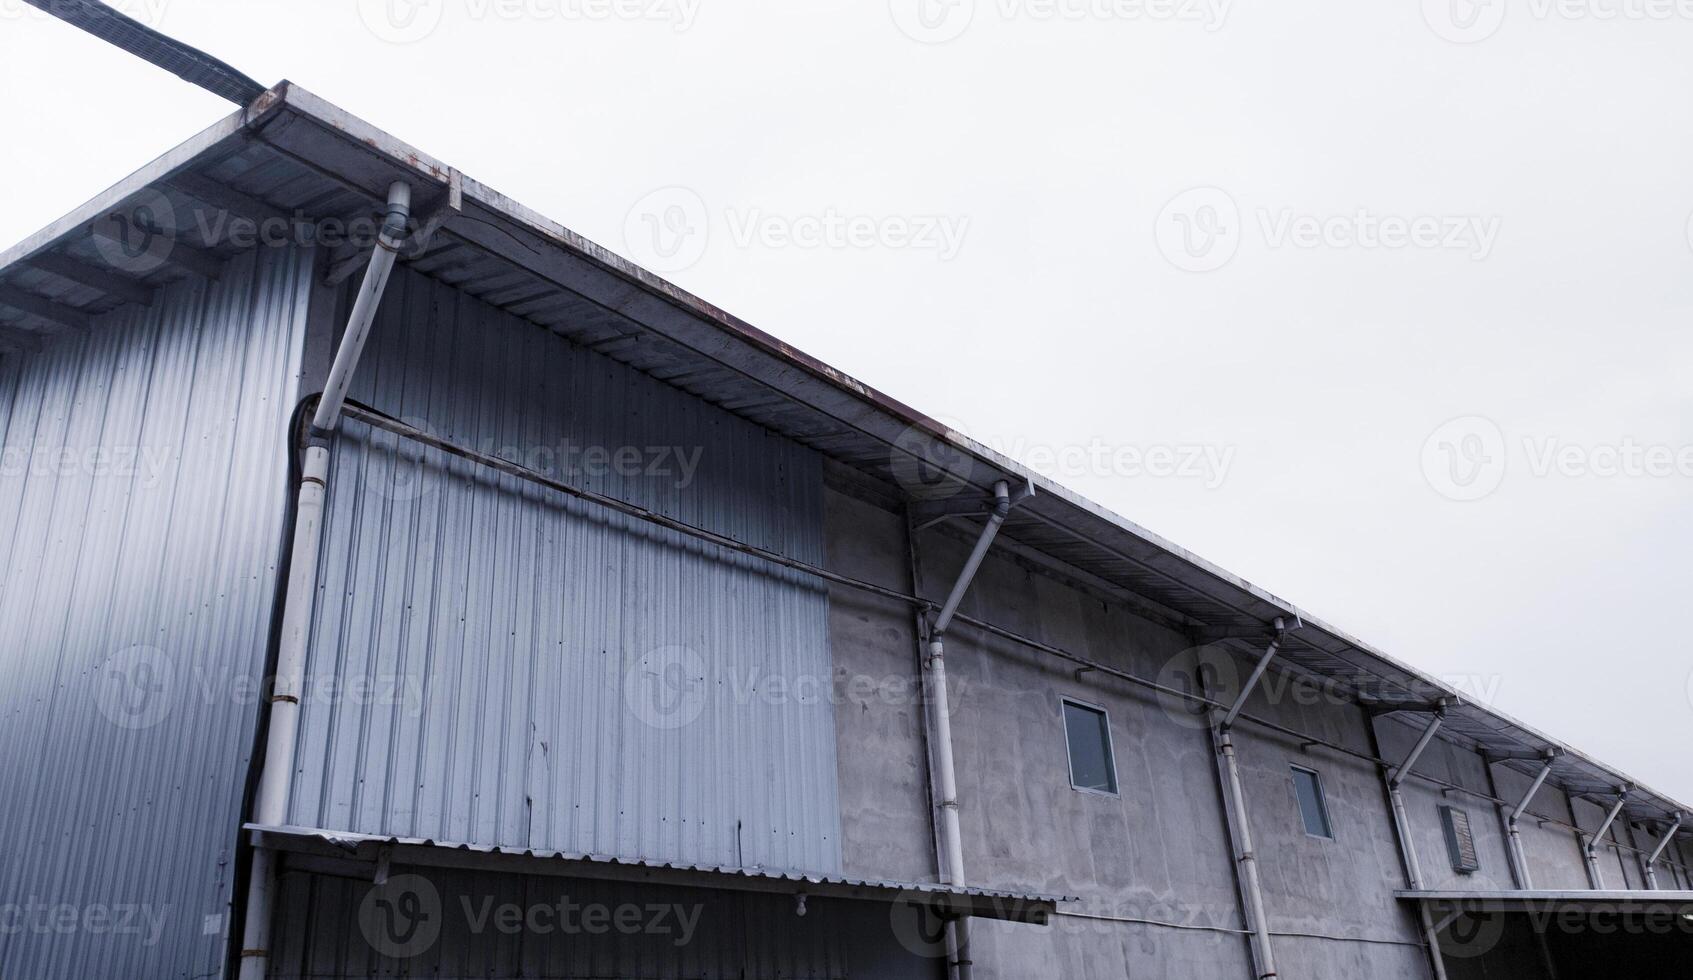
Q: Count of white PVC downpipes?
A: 7